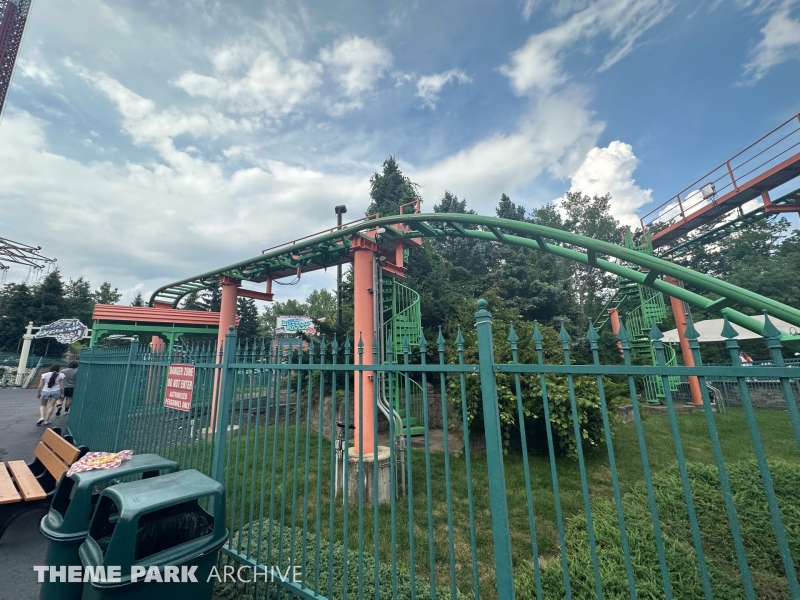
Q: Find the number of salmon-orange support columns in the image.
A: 5